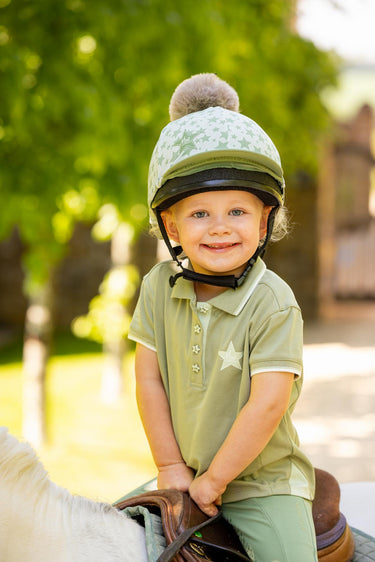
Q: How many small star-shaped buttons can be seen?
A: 4